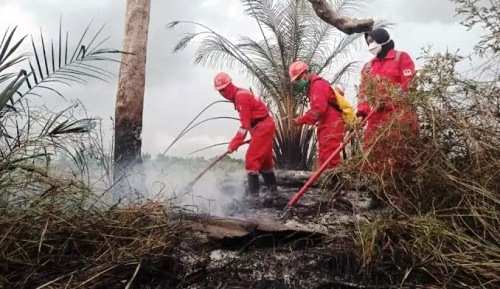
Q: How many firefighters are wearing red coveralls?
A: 3